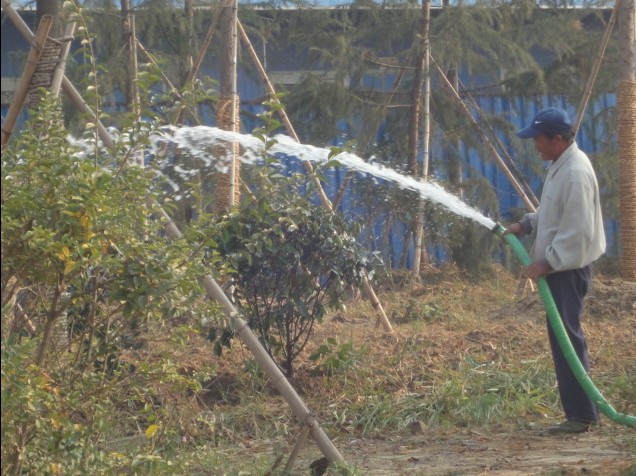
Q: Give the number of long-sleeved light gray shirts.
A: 1